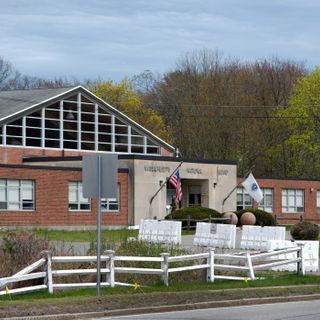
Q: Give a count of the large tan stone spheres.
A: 2